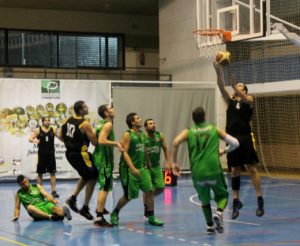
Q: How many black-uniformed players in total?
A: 3